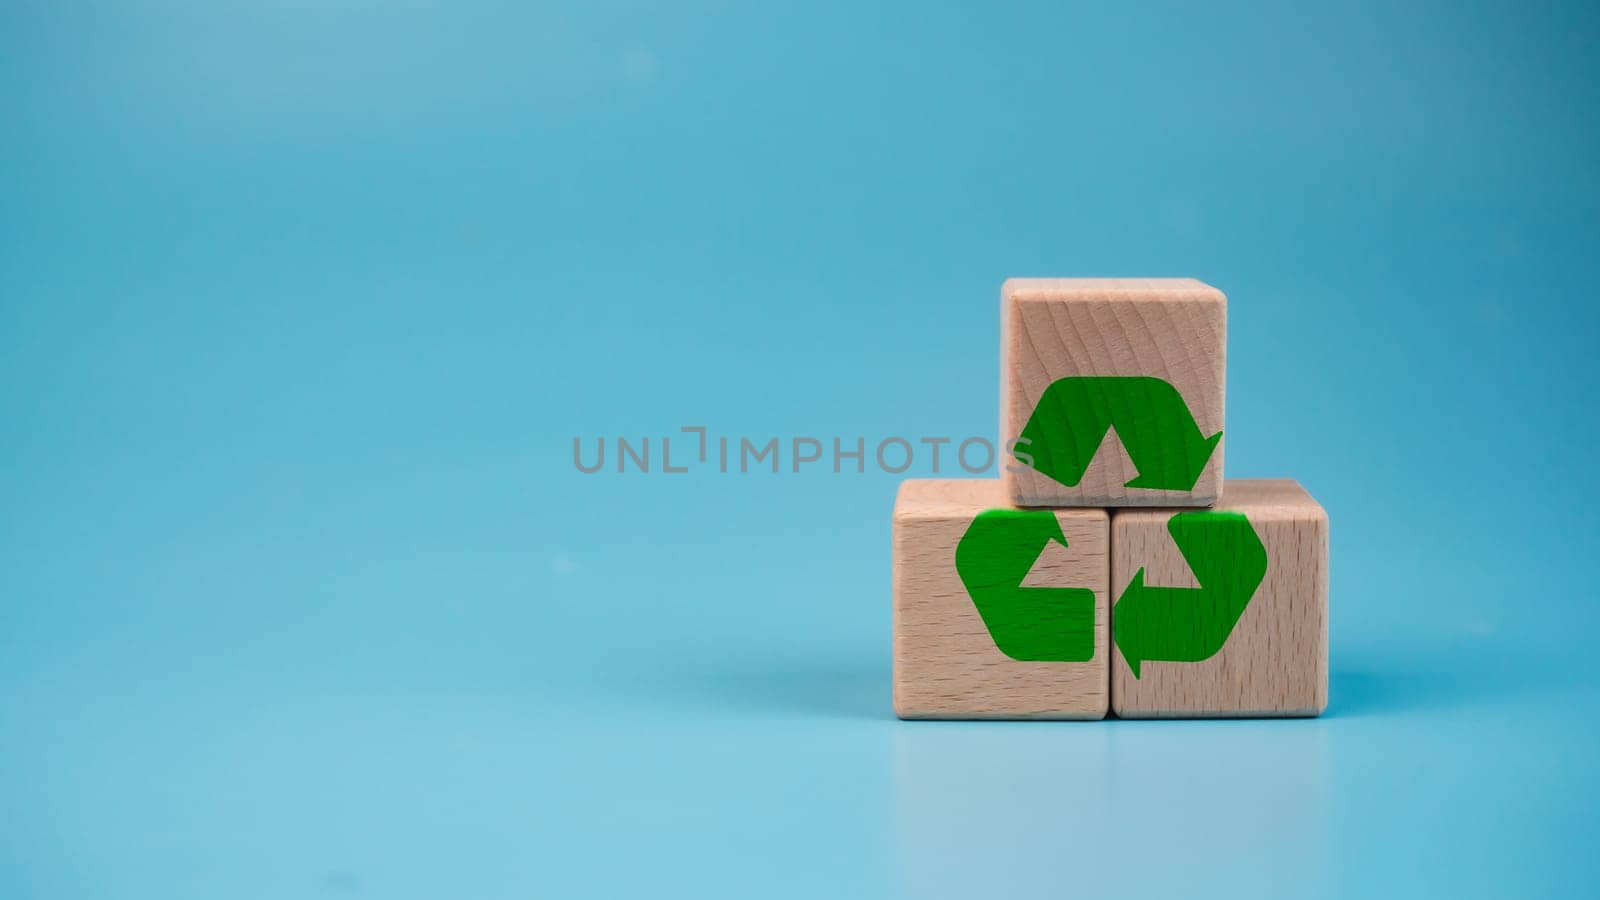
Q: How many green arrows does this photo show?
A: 3